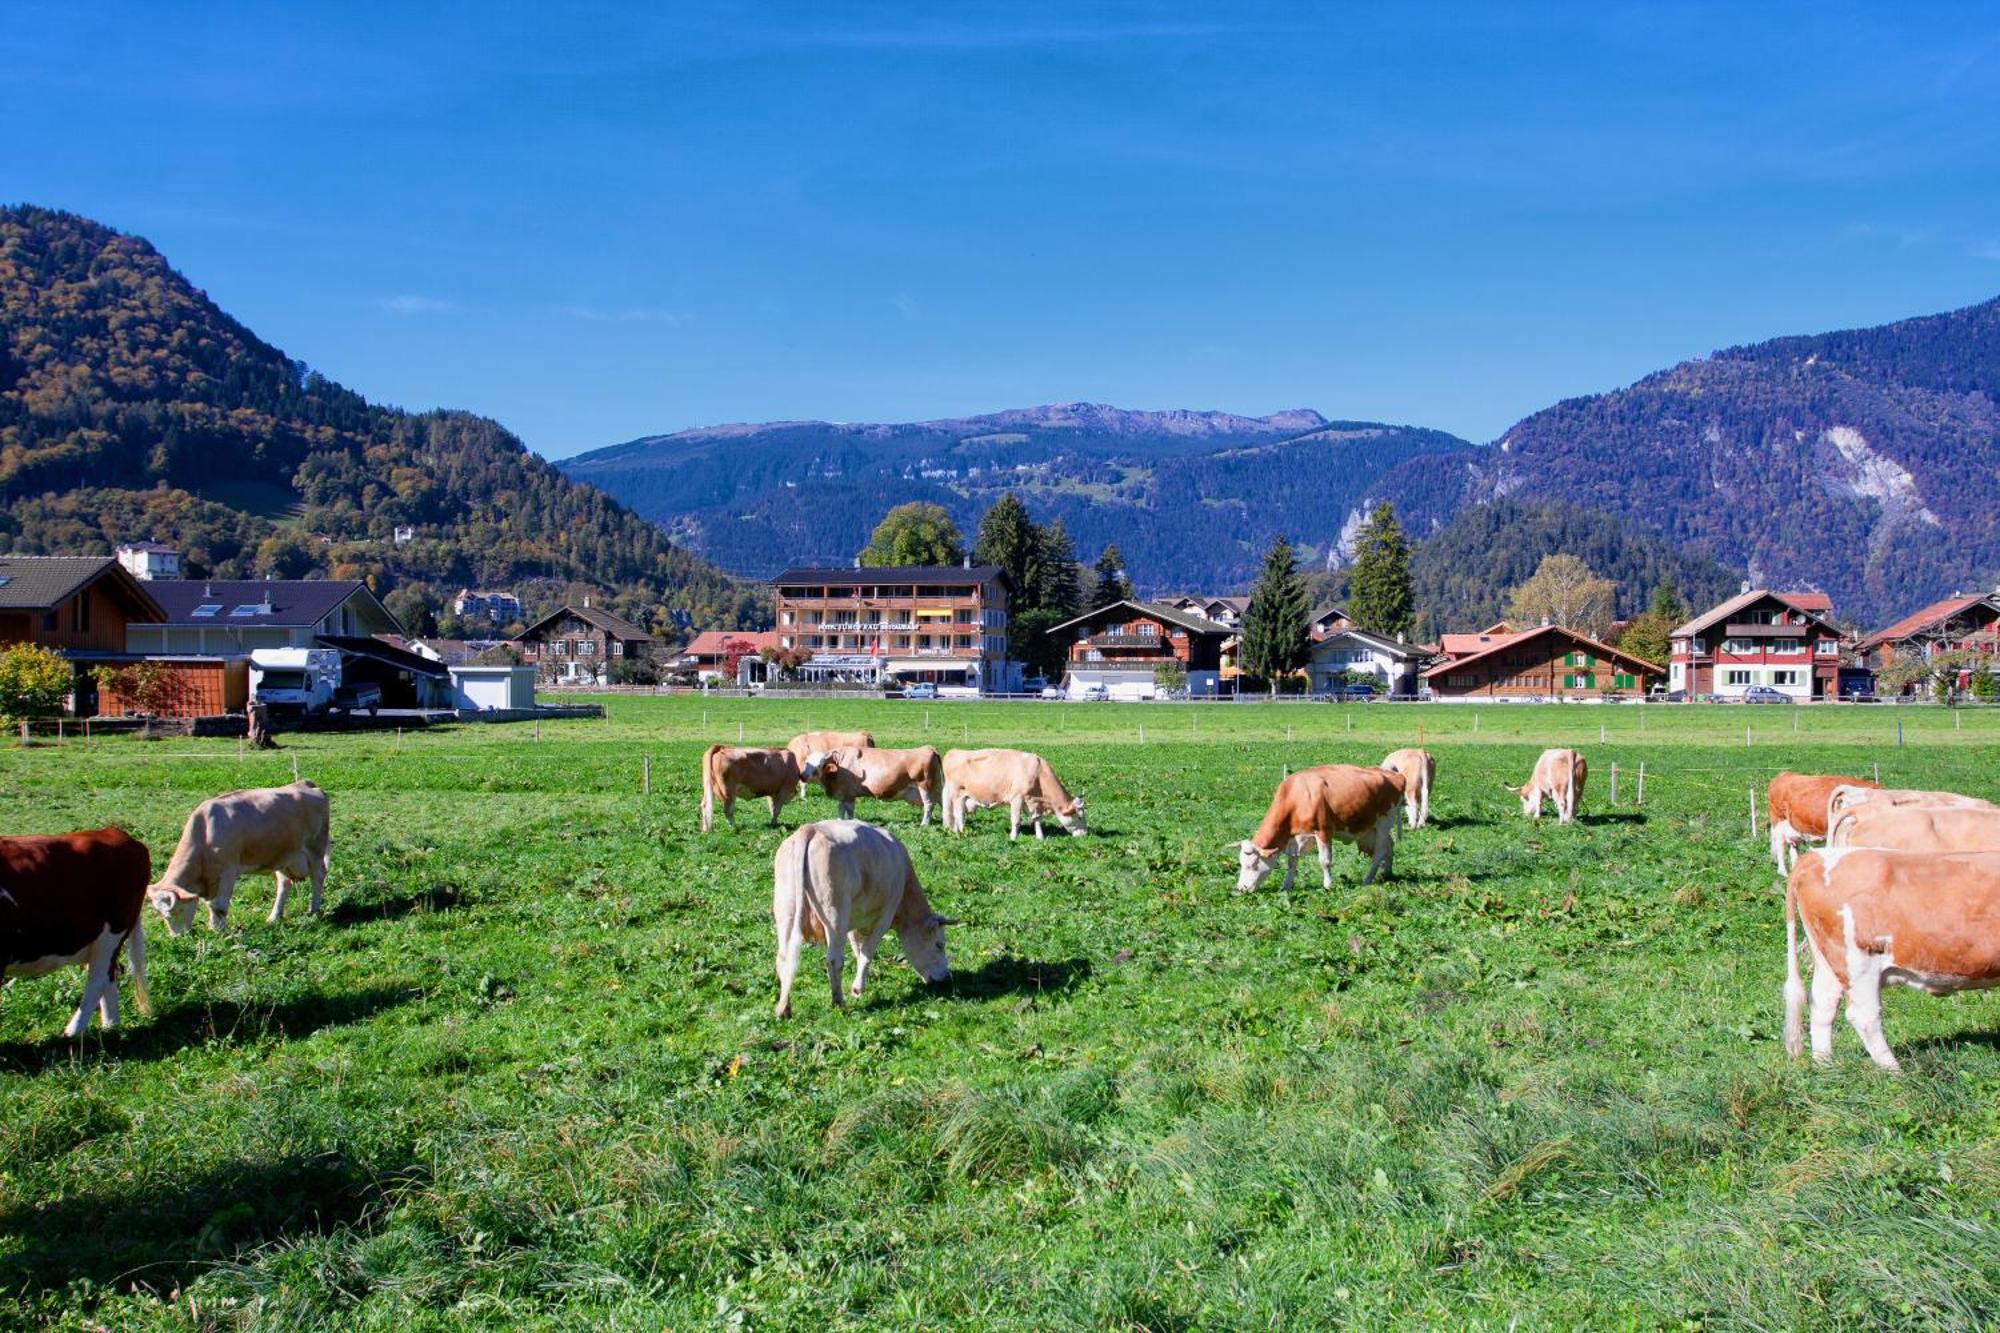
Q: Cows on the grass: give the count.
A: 14